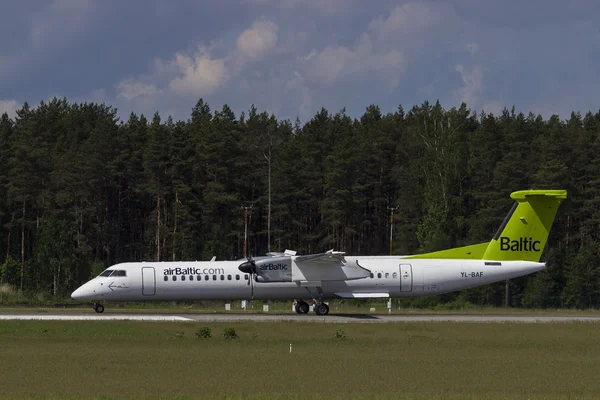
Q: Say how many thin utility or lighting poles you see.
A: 2